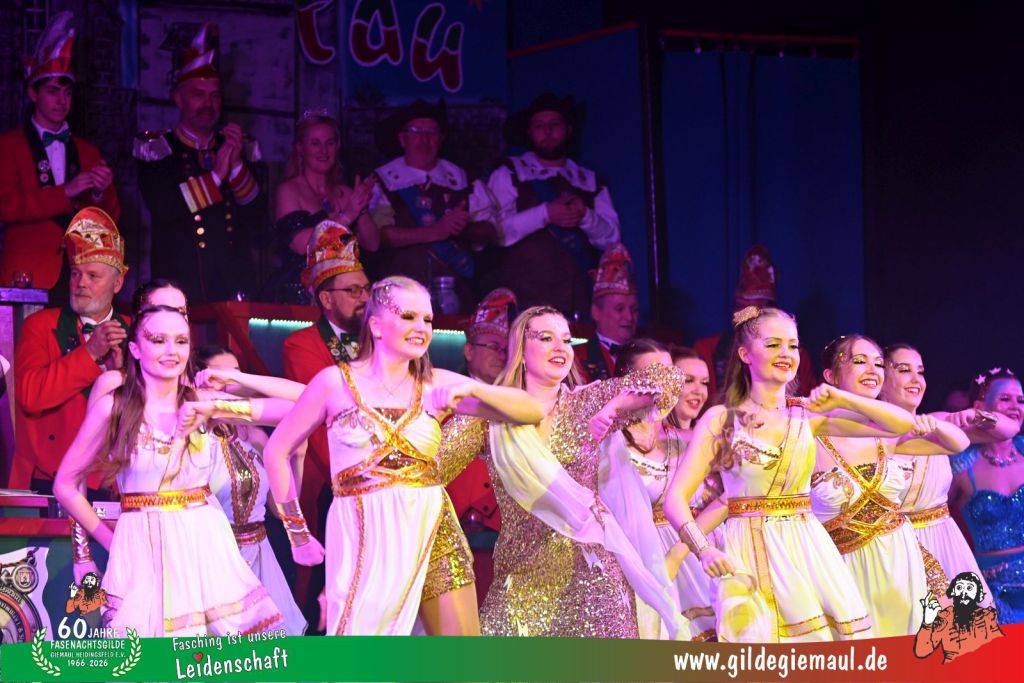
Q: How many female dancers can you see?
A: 11